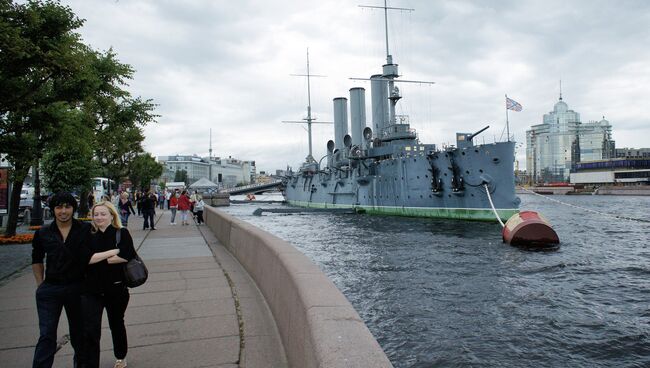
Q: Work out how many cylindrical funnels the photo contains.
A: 3